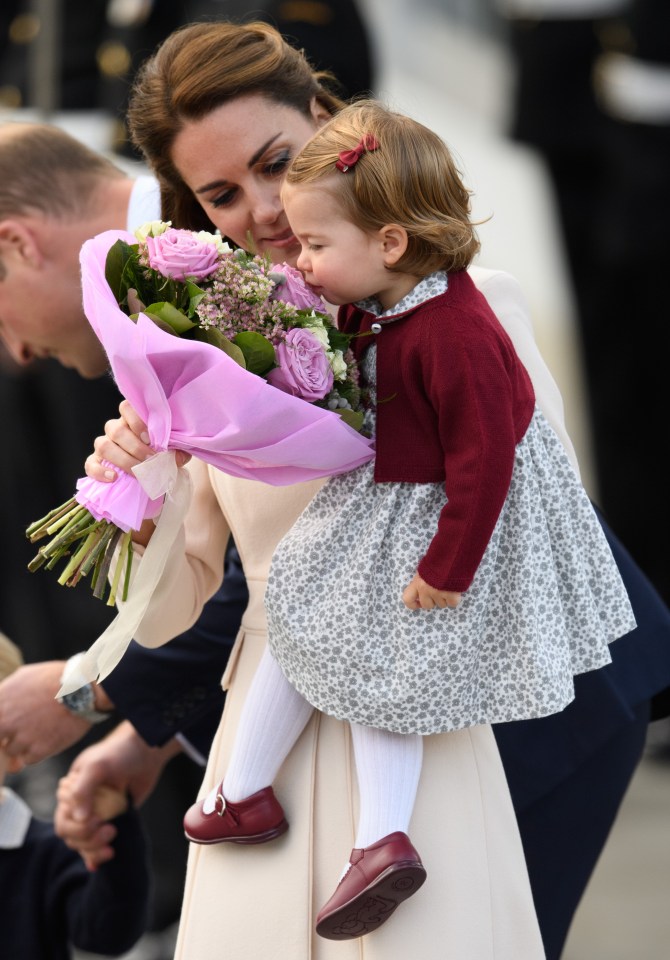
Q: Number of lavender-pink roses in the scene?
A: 3